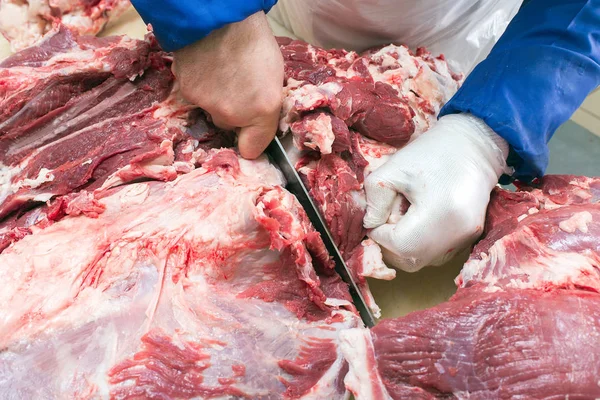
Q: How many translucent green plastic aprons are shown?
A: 0